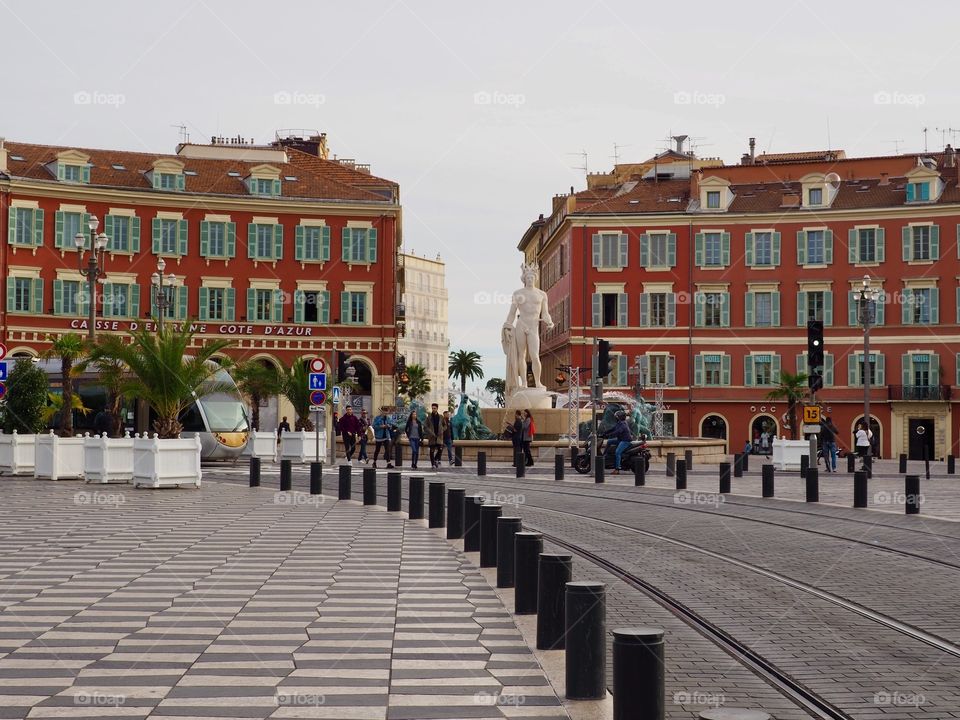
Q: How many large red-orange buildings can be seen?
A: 2